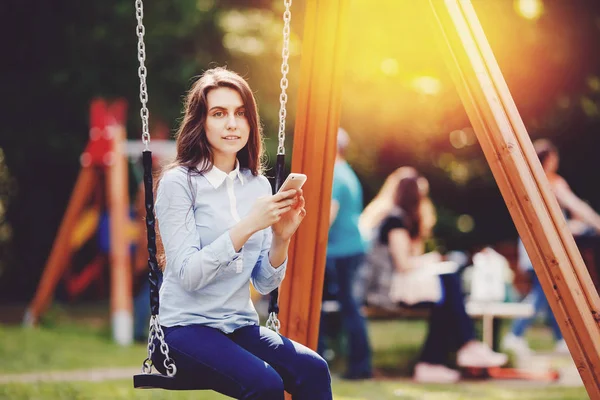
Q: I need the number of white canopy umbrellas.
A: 0